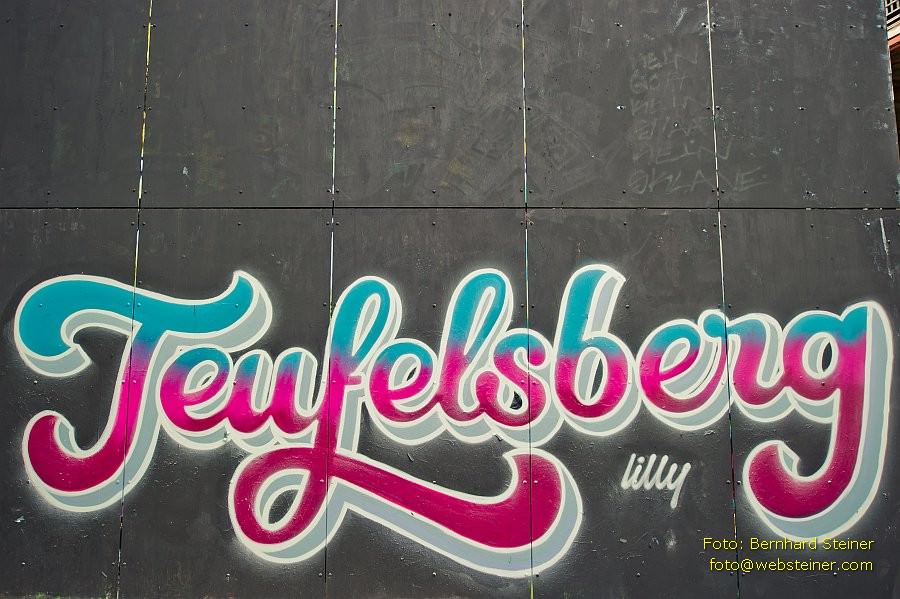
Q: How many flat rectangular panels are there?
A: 10